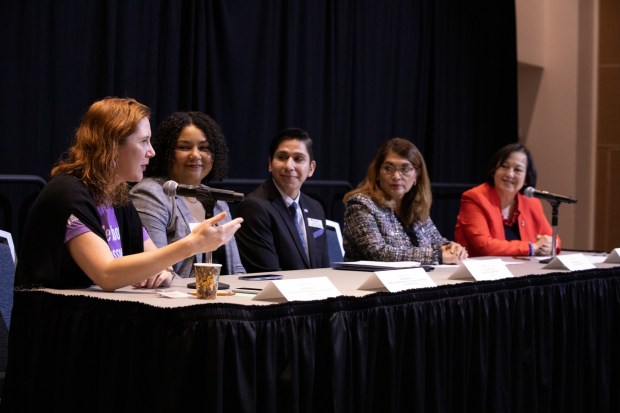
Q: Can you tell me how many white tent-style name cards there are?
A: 5